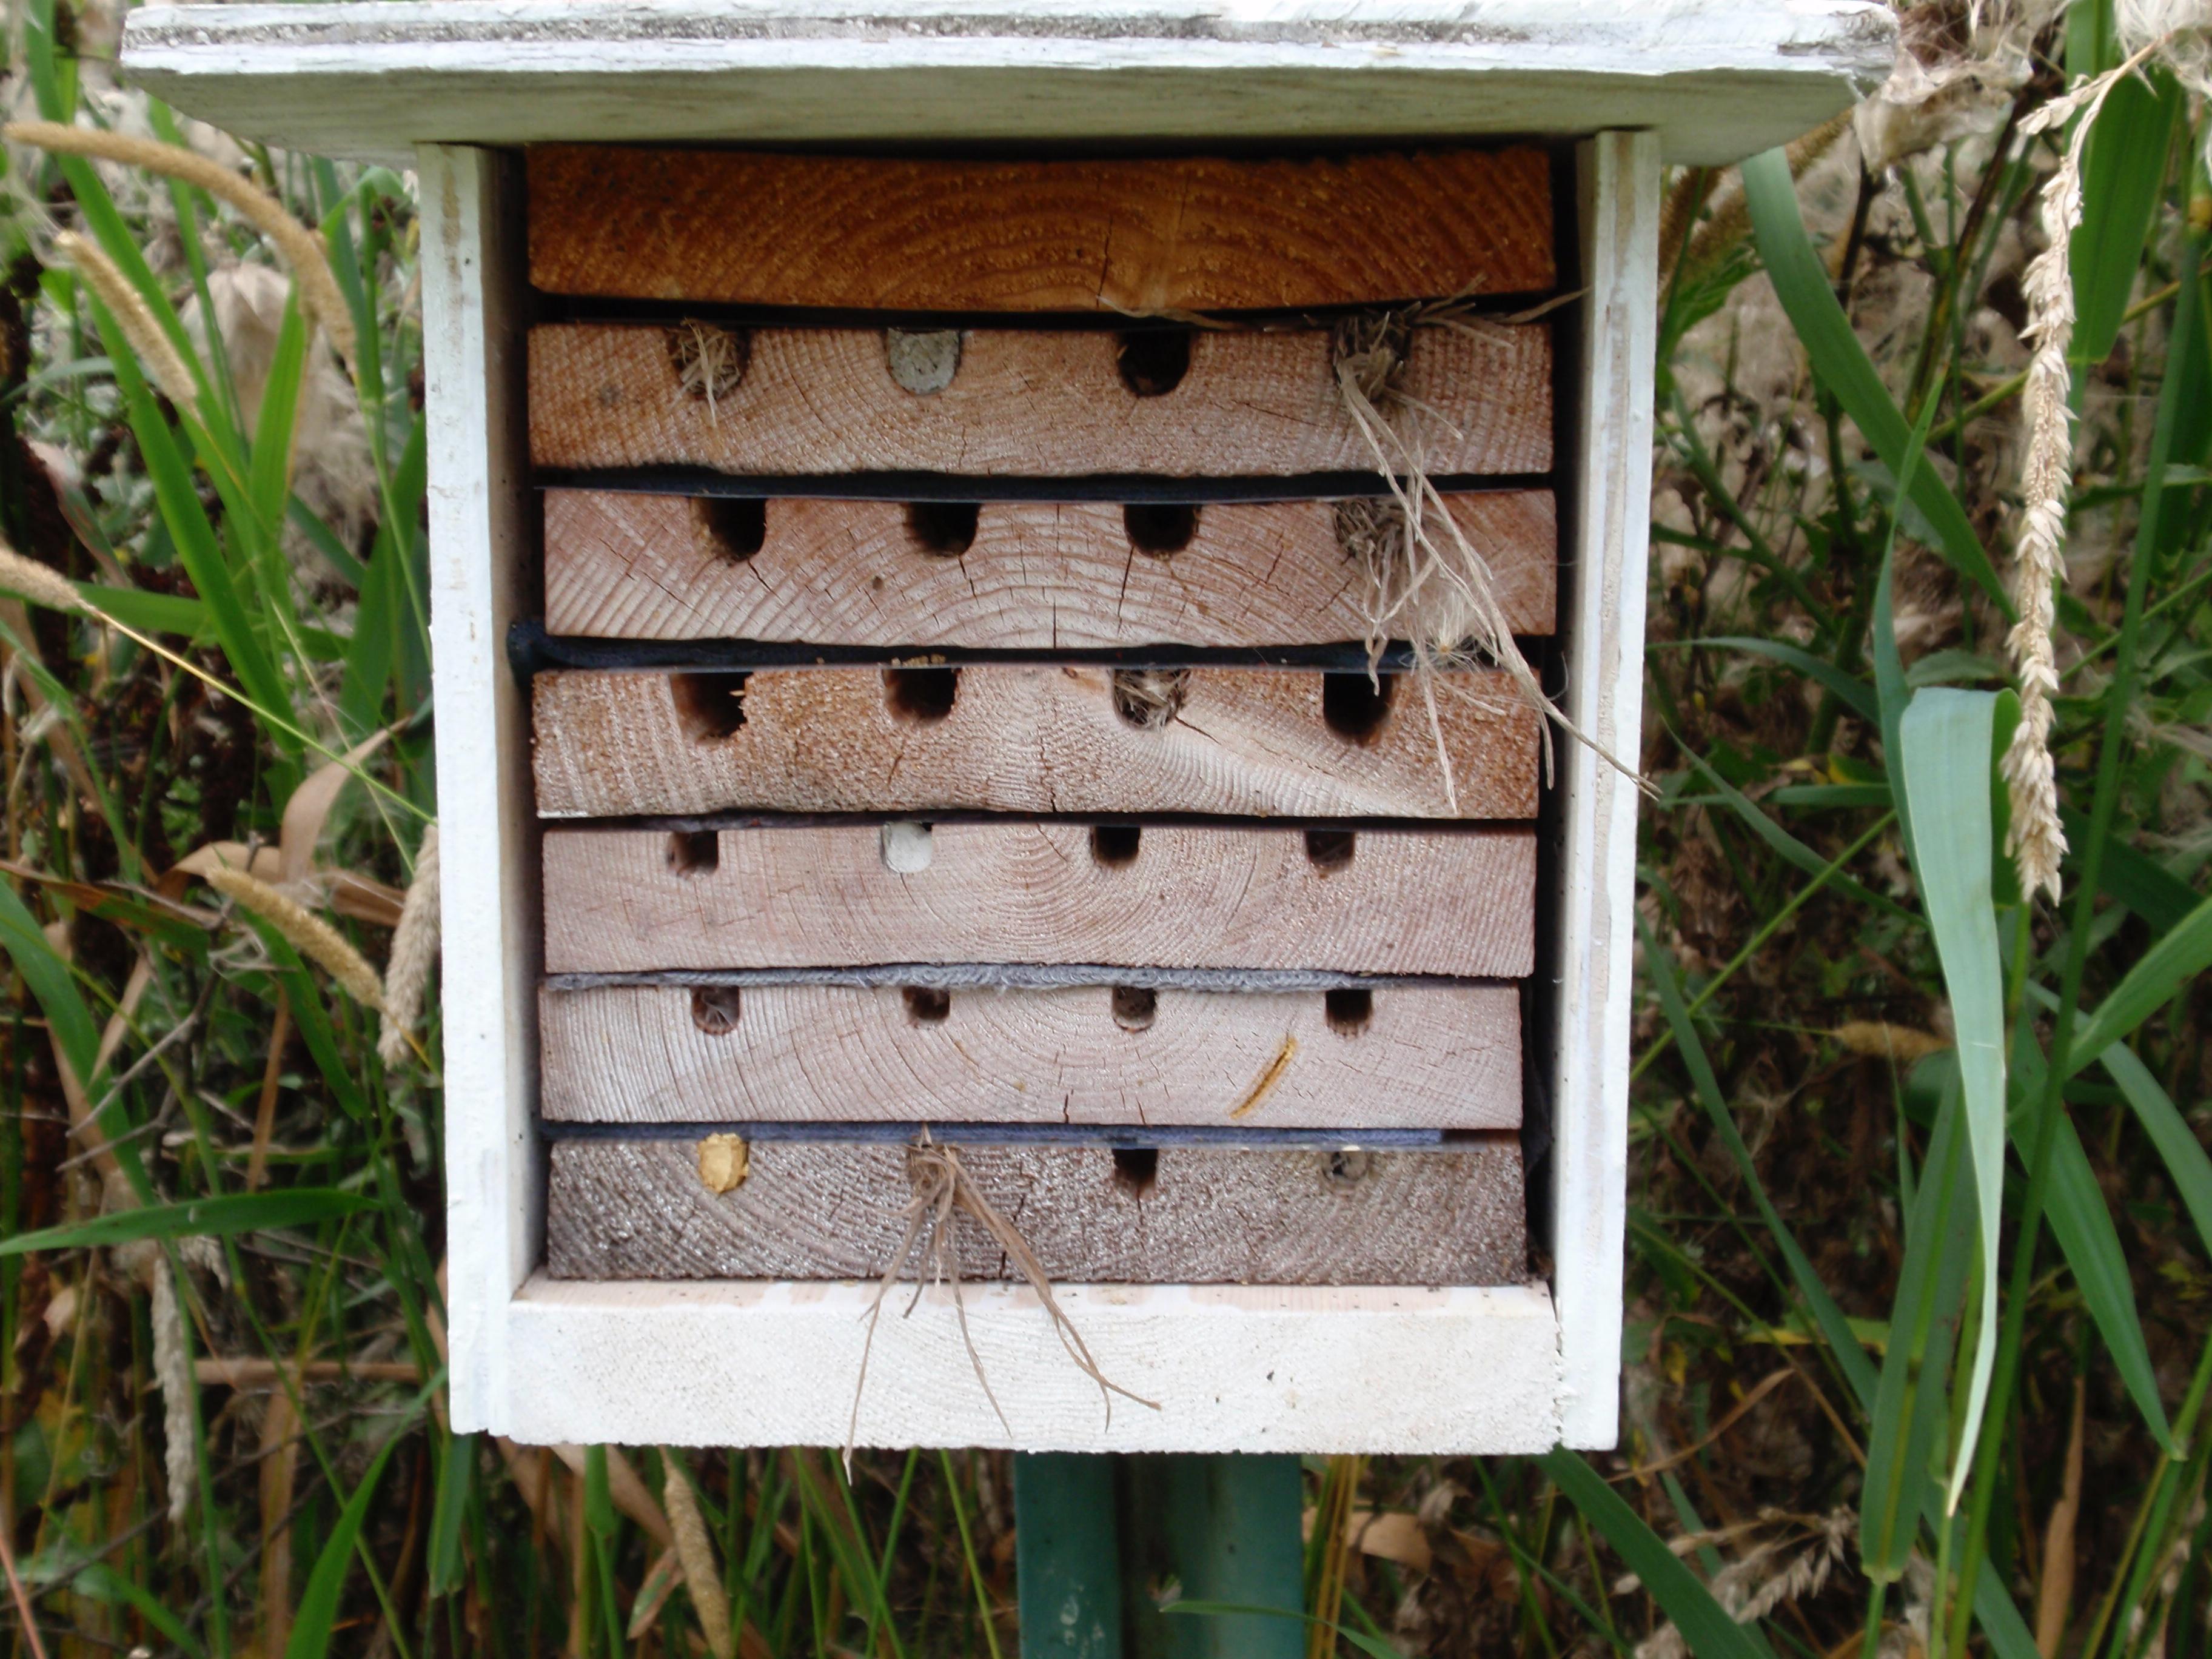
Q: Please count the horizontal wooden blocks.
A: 7